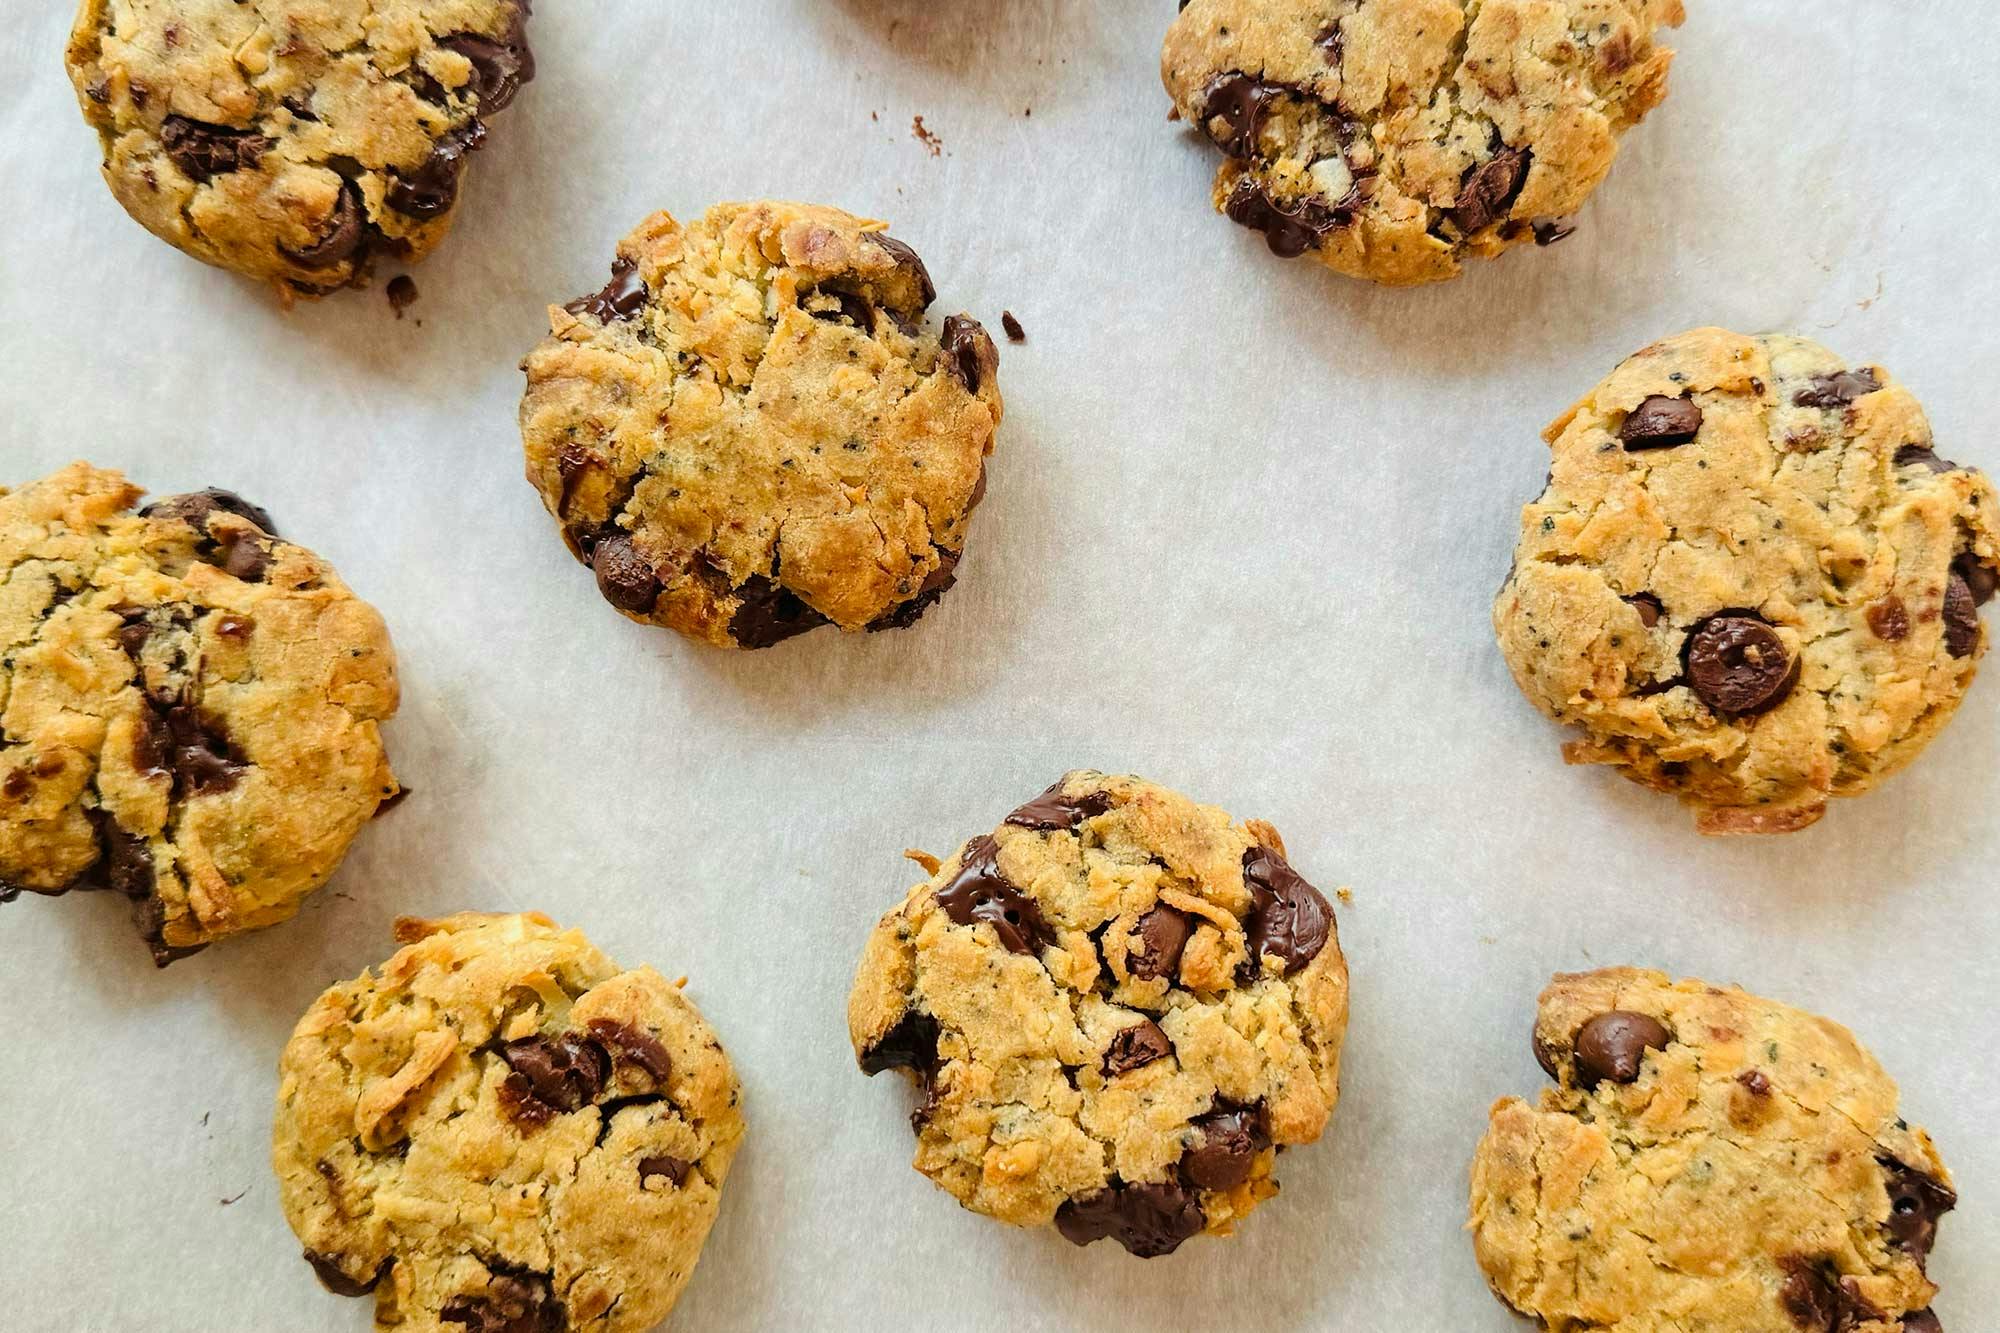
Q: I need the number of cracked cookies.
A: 8